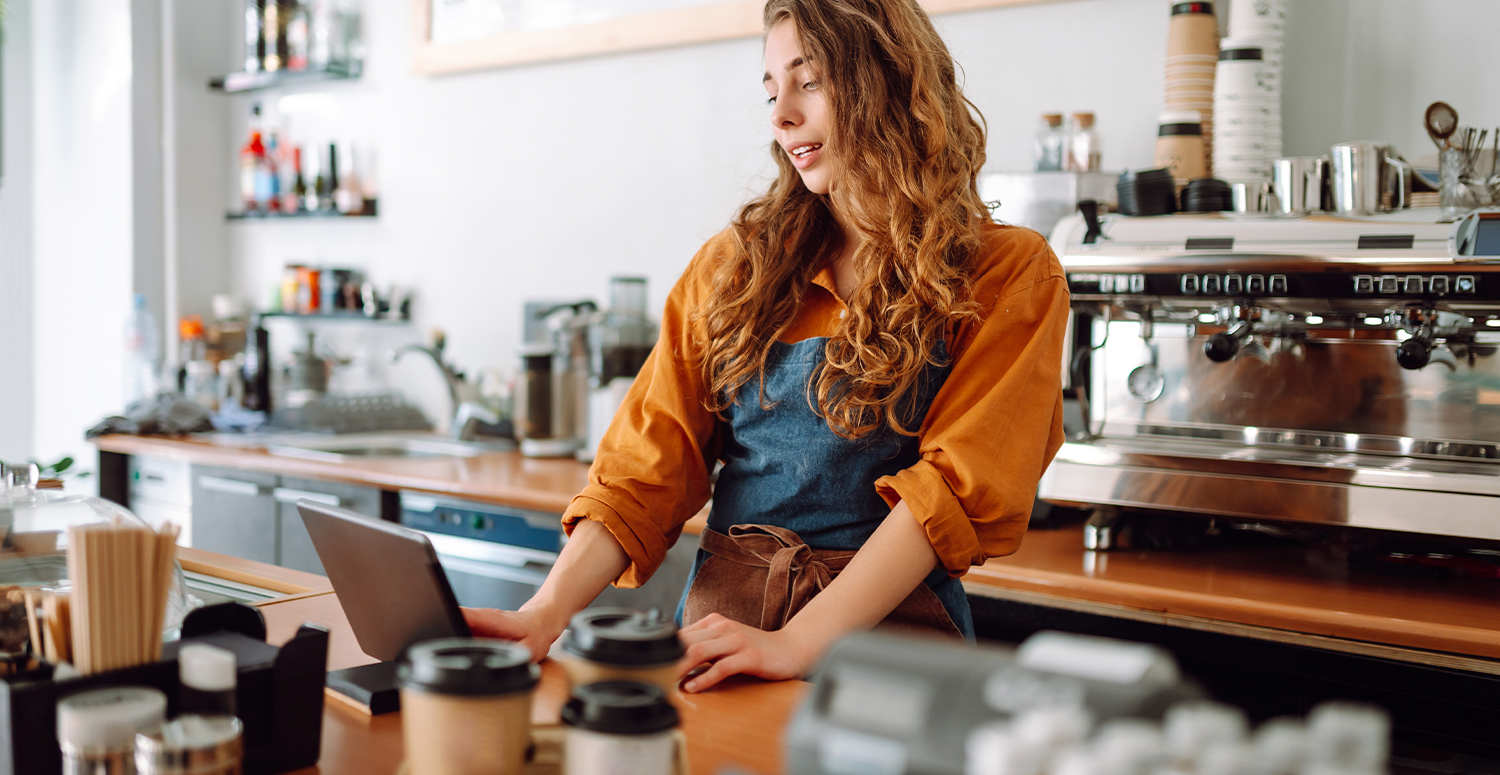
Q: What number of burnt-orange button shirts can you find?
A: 1